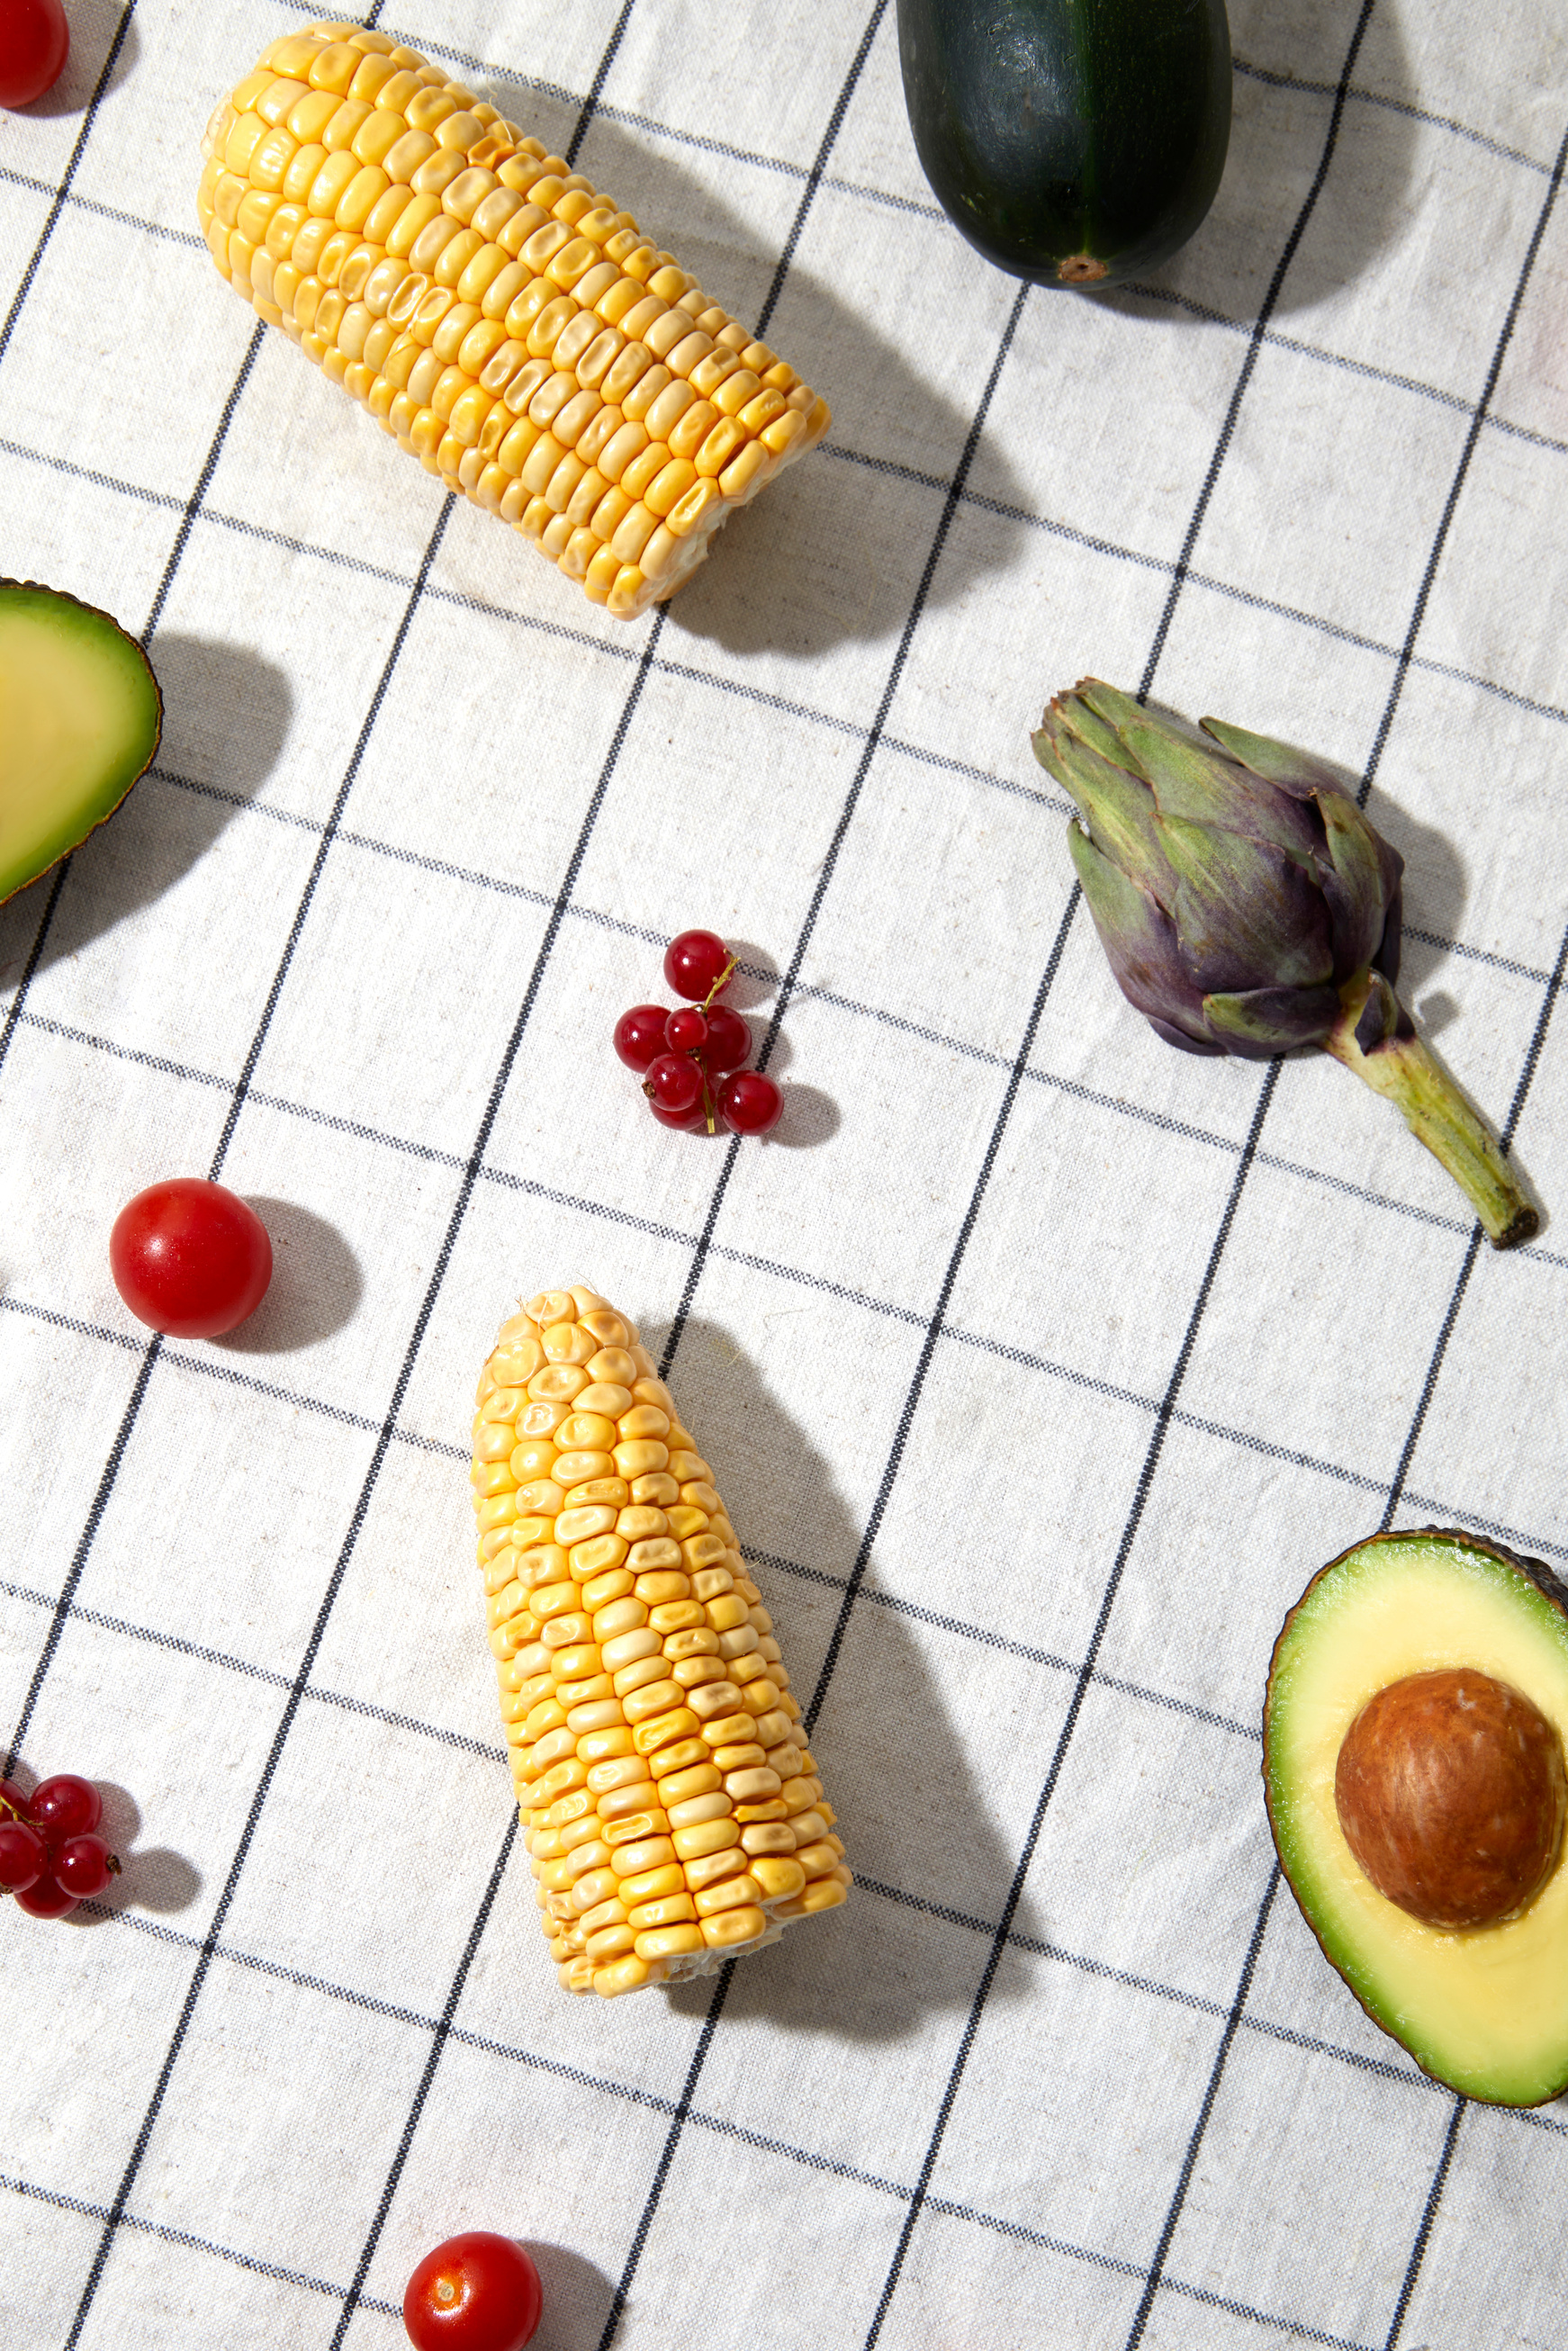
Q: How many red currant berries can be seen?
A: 12